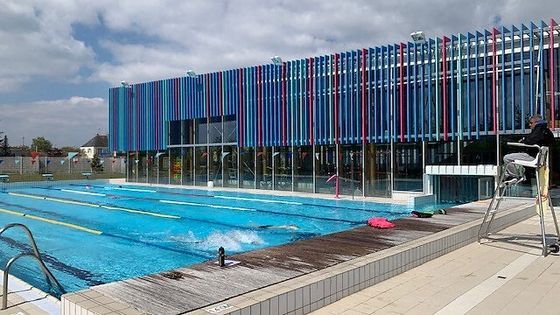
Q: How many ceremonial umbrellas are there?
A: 0